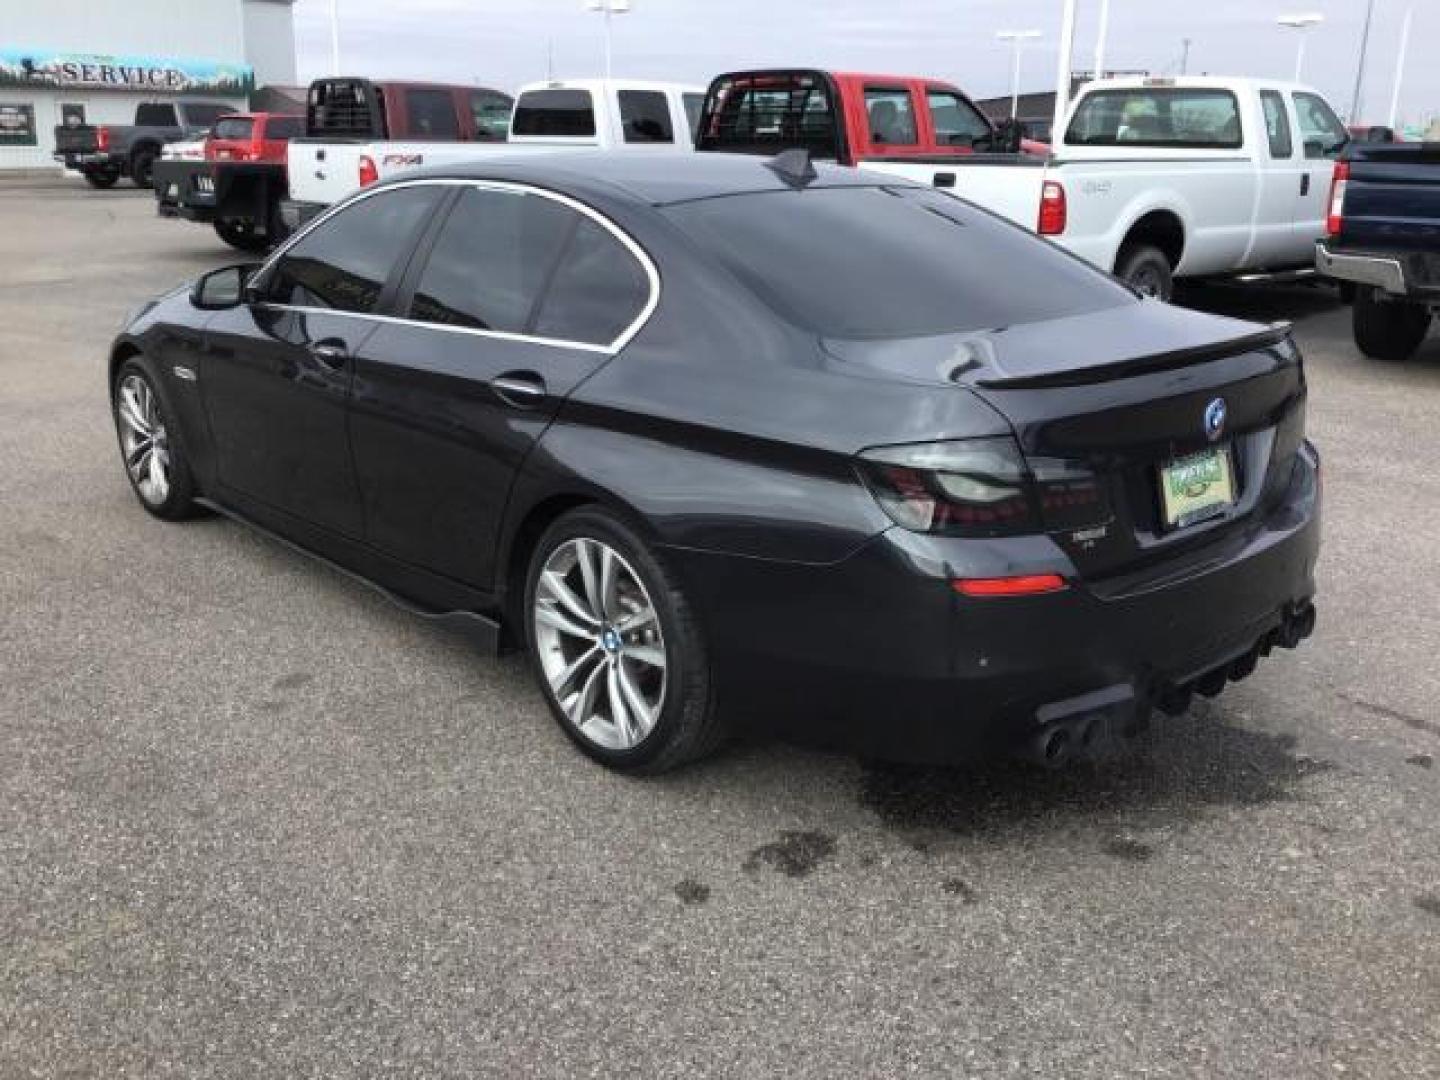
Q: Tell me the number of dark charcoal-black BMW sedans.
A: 1